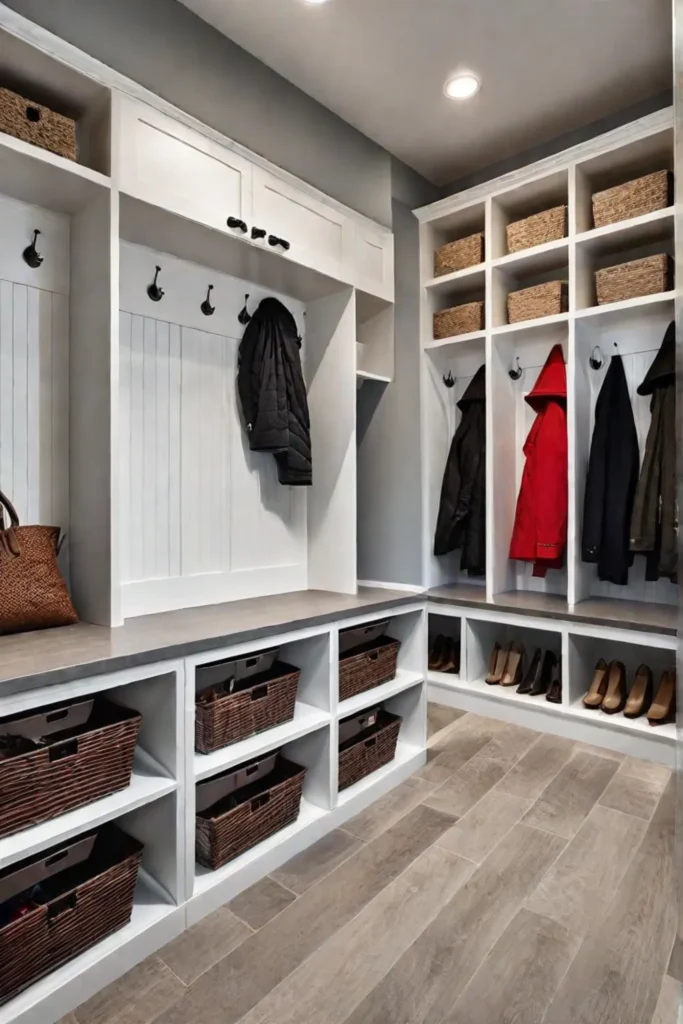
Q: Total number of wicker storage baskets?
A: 13